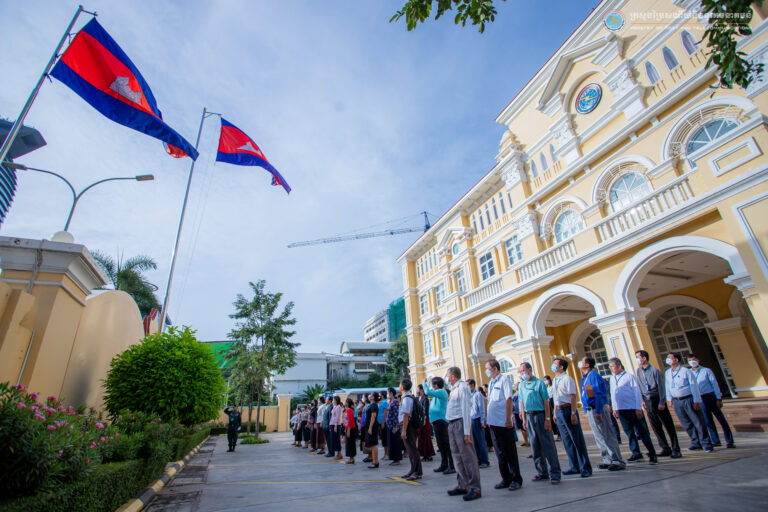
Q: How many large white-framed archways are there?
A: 3